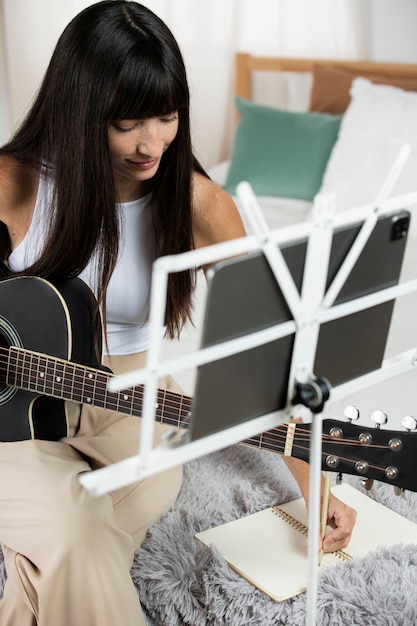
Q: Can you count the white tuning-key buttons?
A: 3